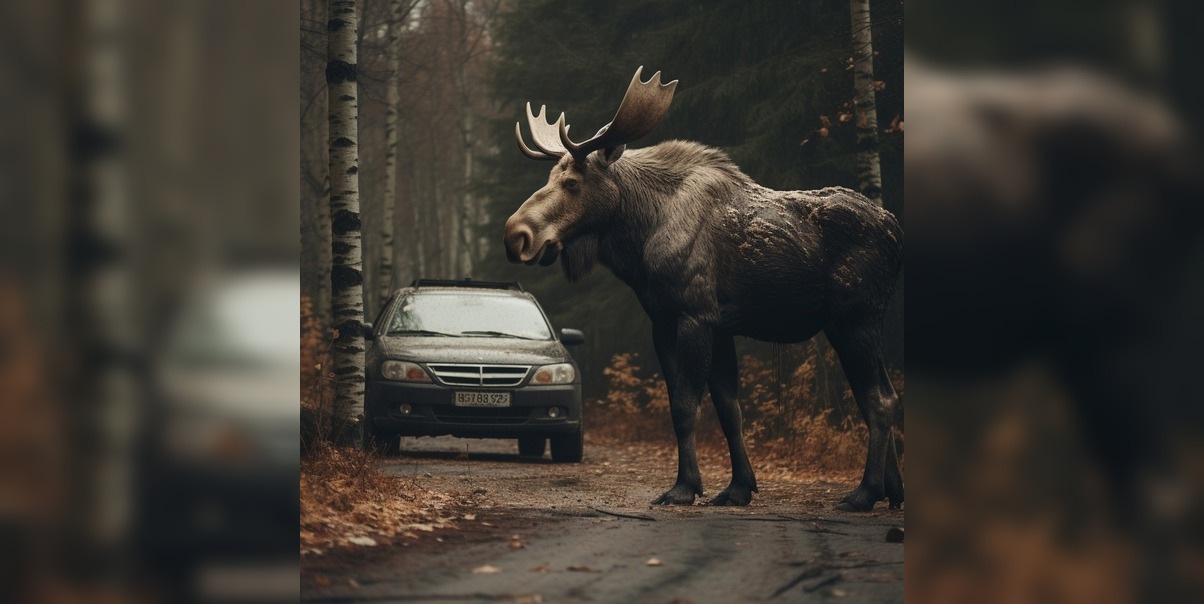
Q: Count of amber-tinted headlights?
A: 2